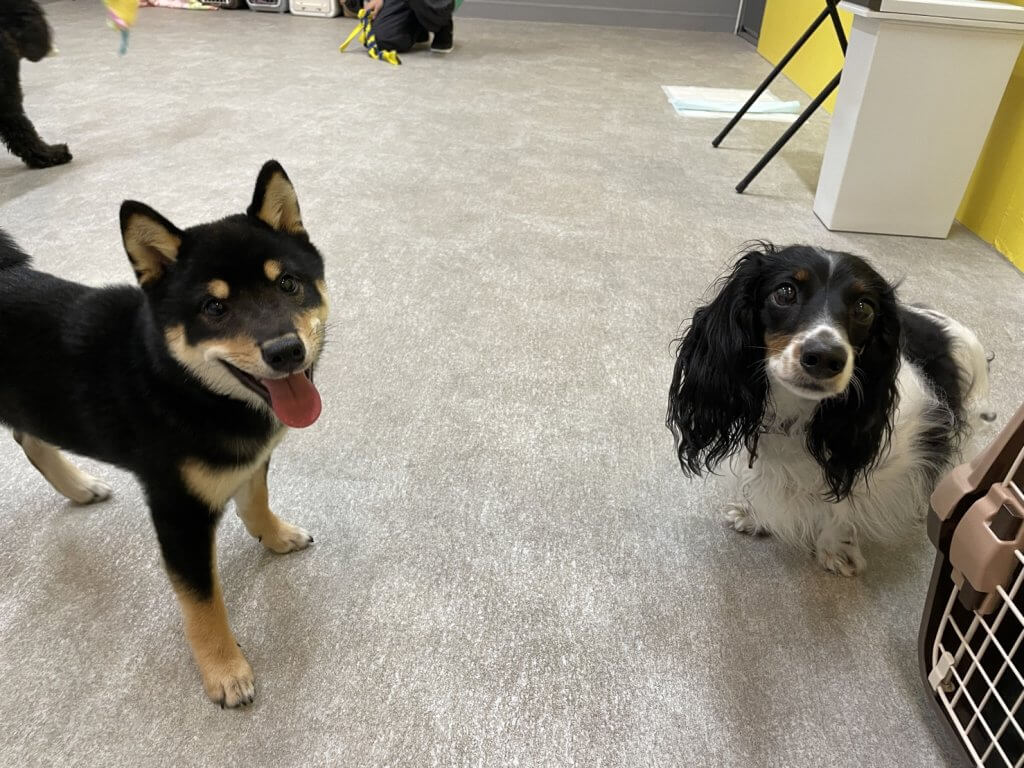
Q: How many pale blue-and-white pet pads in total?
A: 1